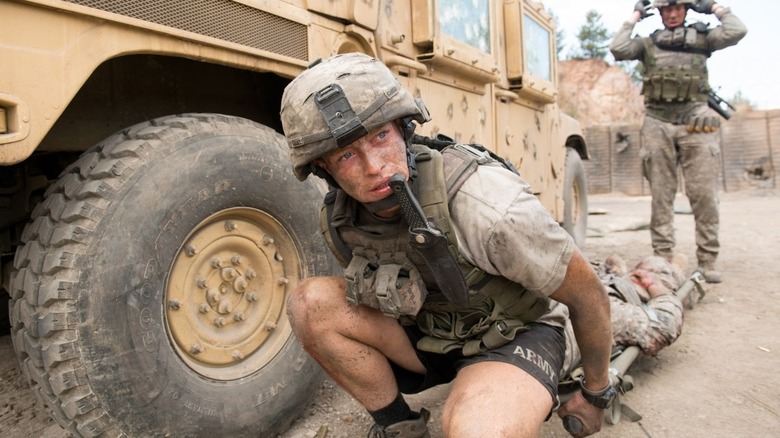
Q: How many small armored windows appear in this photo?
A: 2